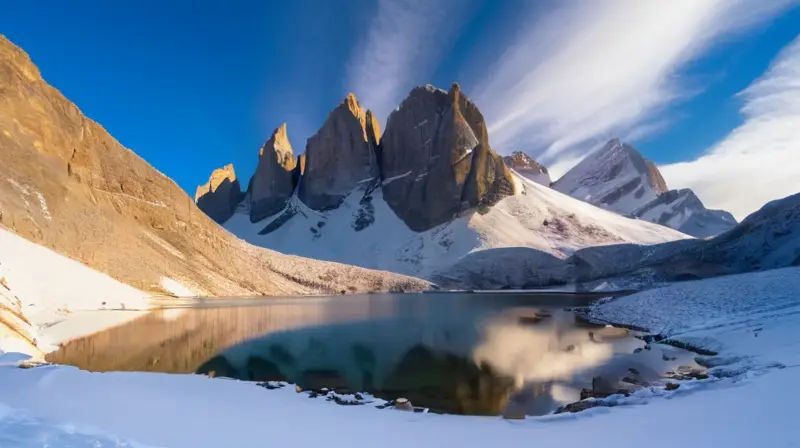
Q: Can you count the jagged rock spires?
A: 4